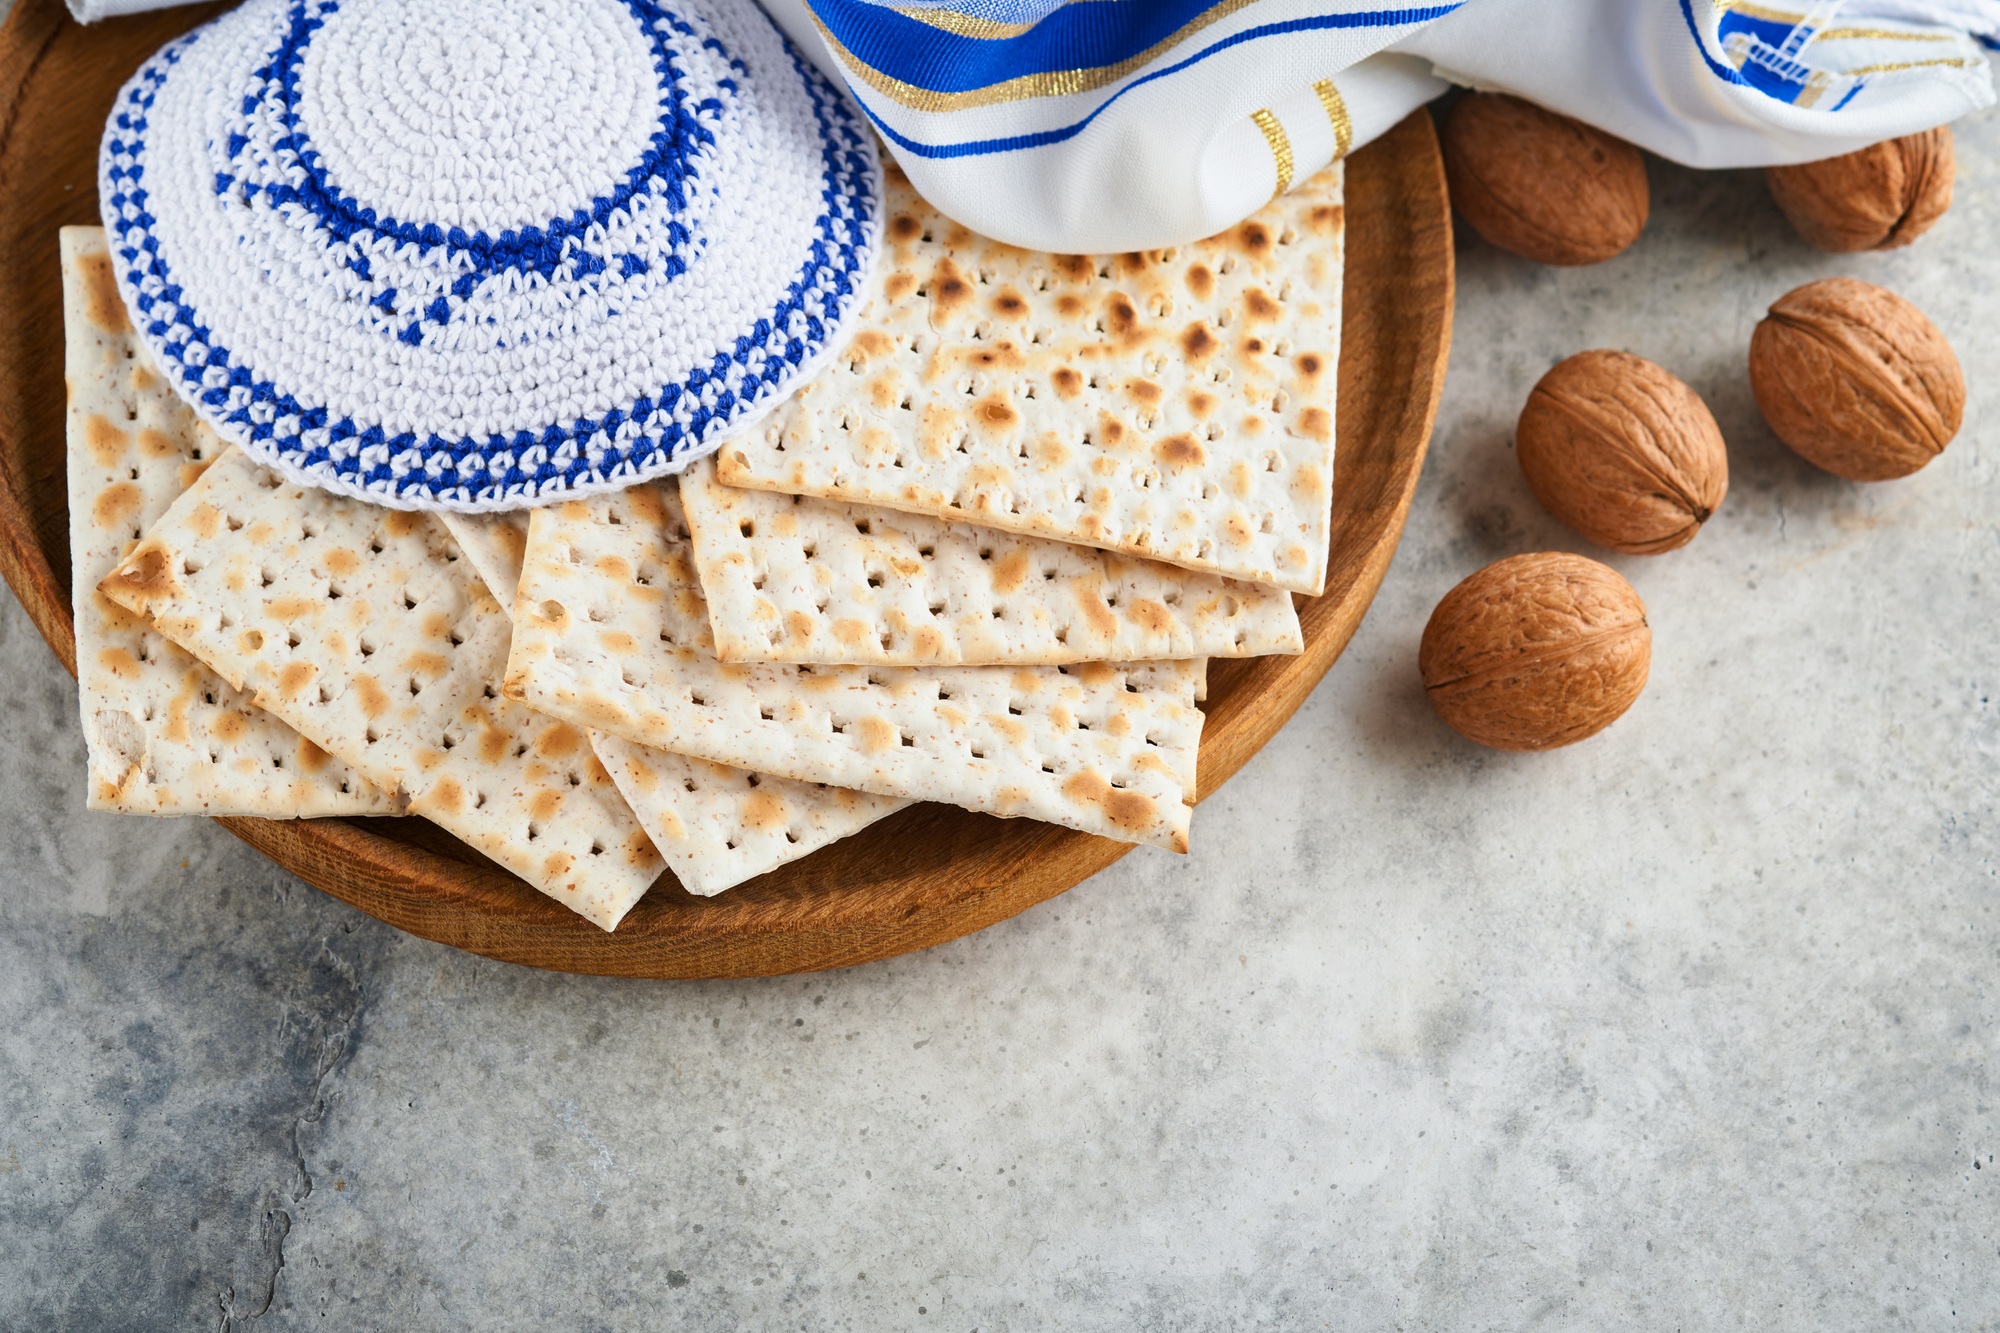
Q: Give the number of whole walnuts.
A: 5